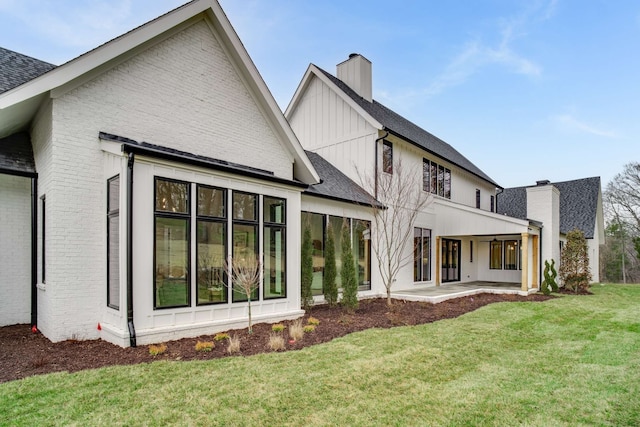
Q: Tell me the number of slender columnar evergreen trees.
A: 3